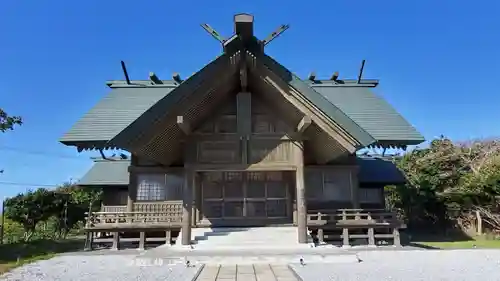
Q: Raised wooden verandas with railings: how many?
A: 2